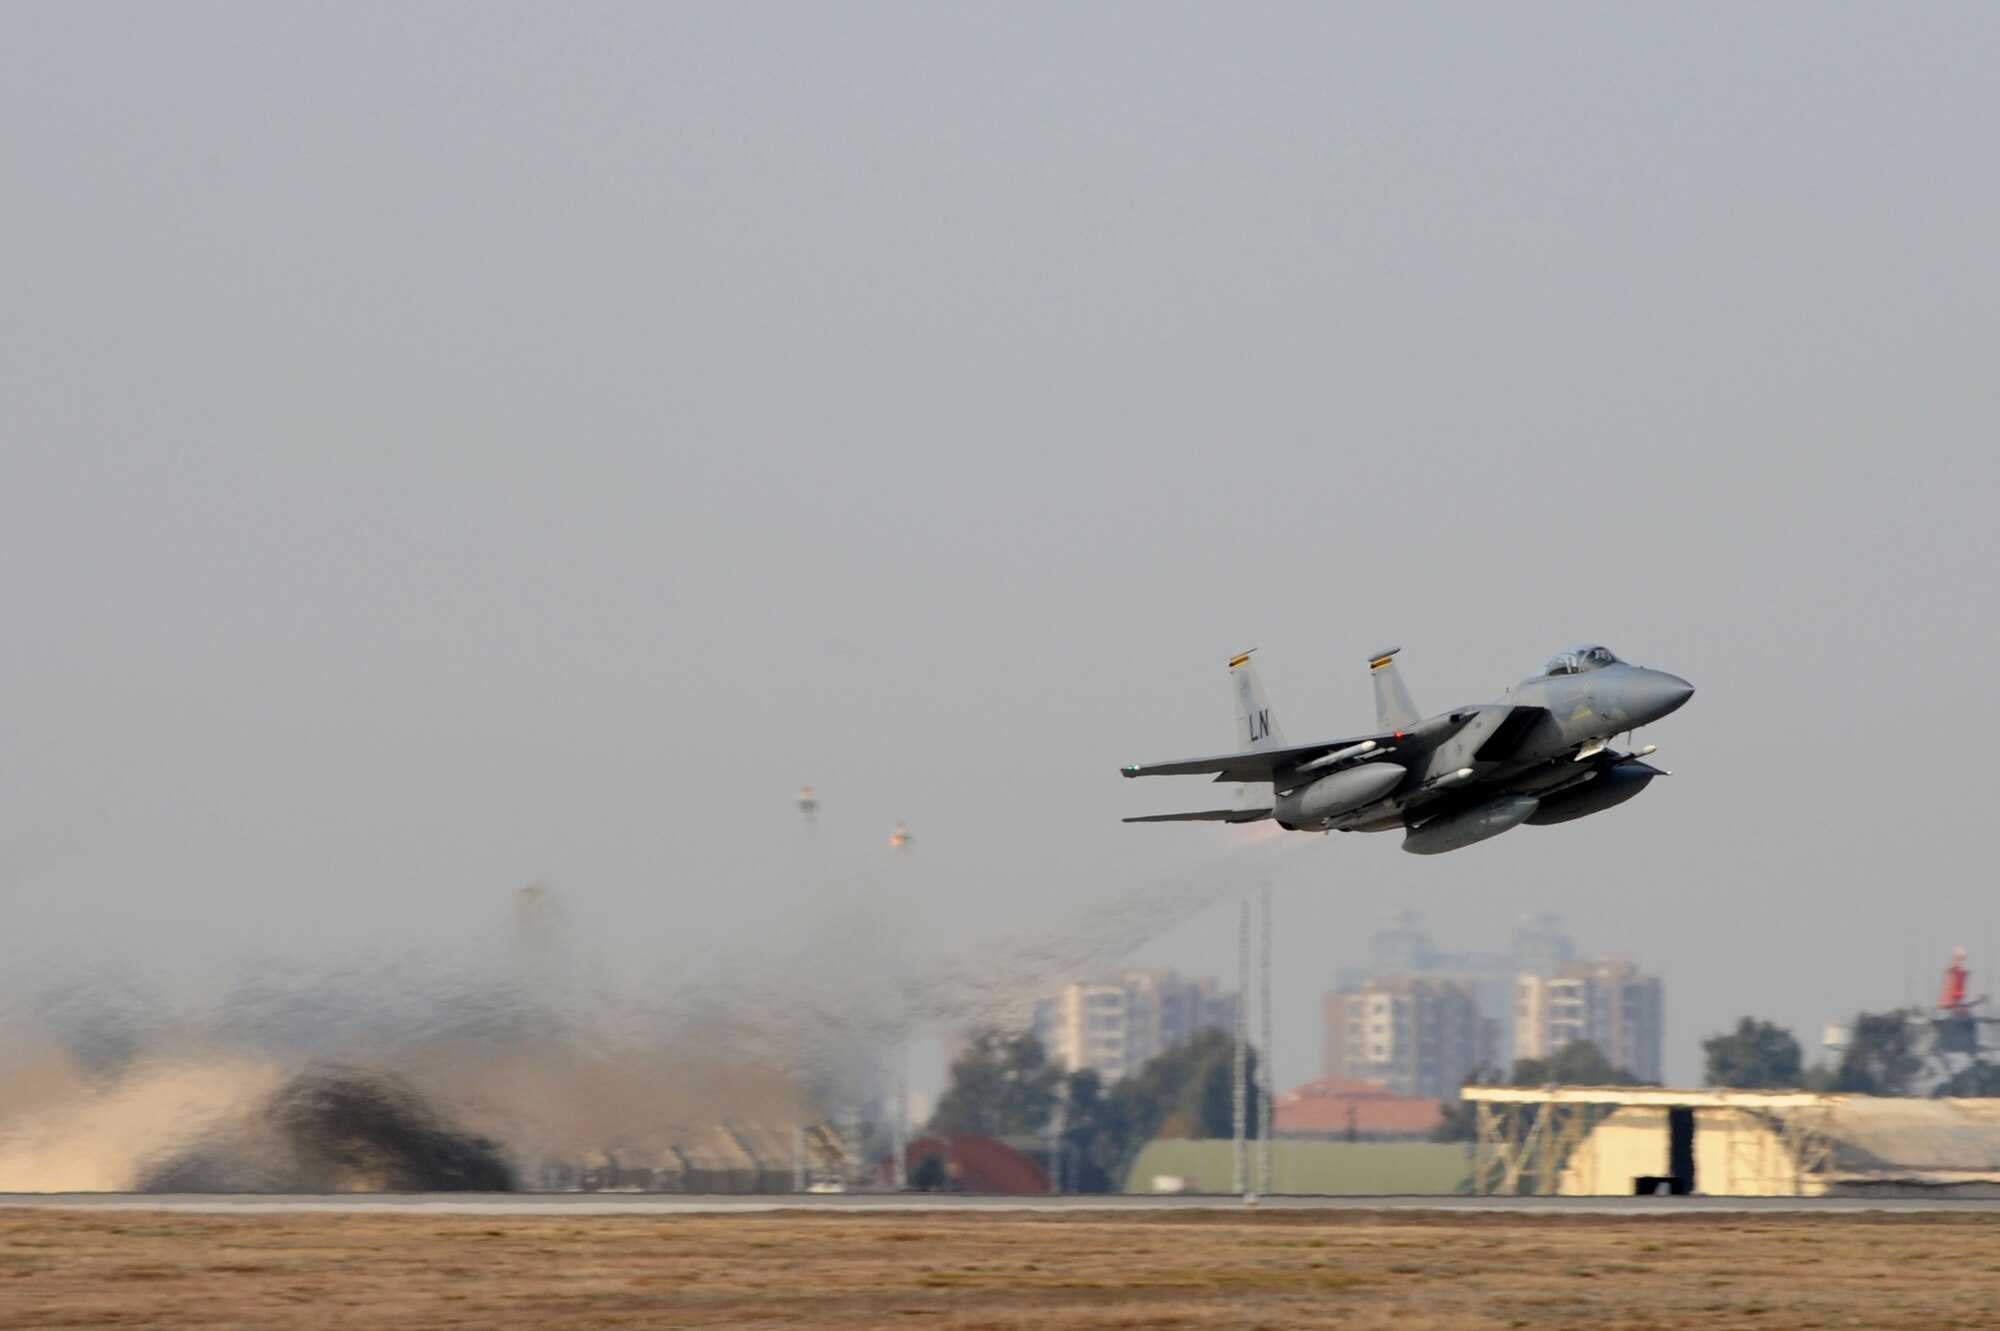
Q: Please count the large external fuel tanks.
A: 3